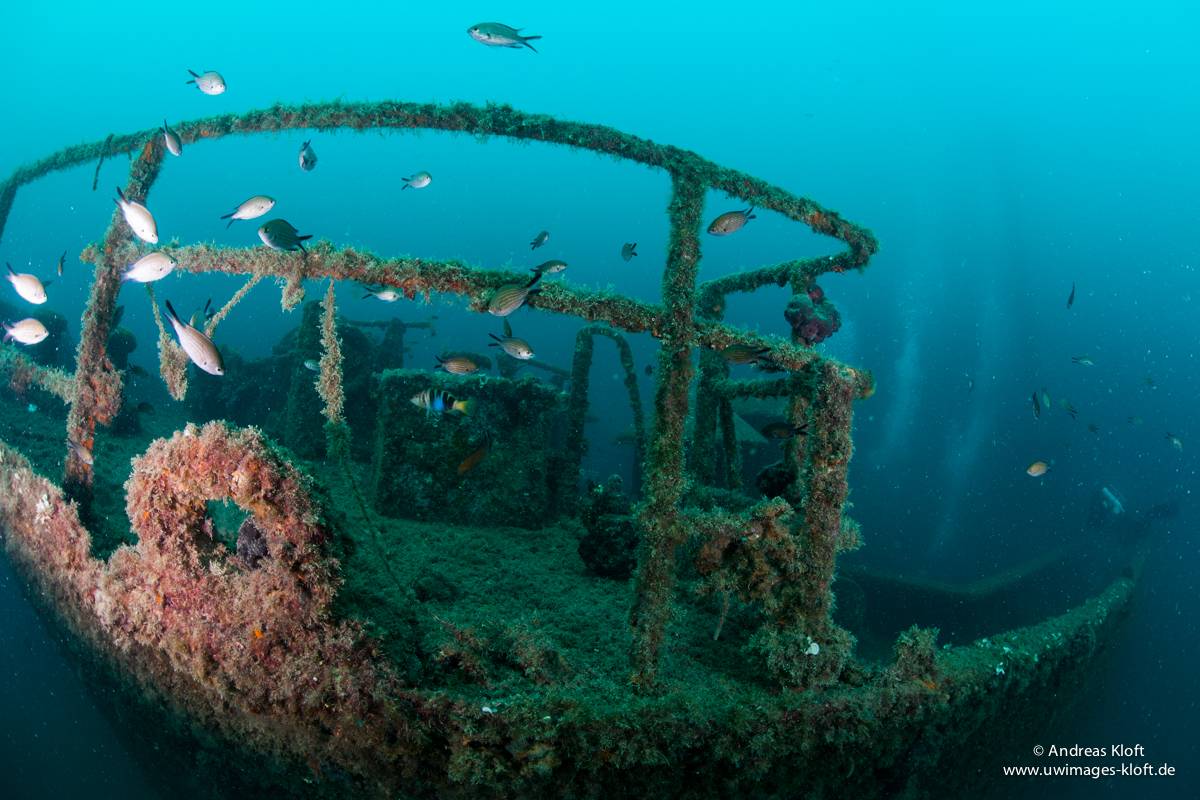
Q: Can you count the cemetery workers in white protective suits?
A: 0